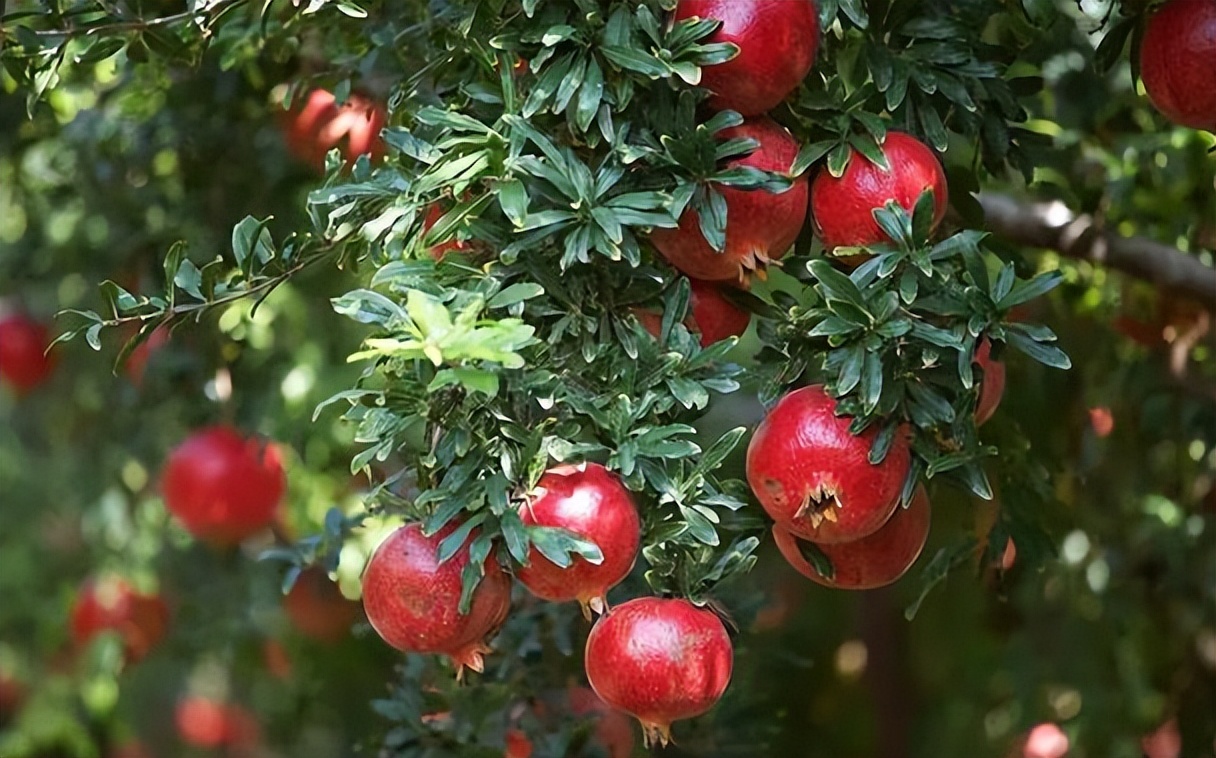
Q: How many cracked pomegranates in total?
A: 0